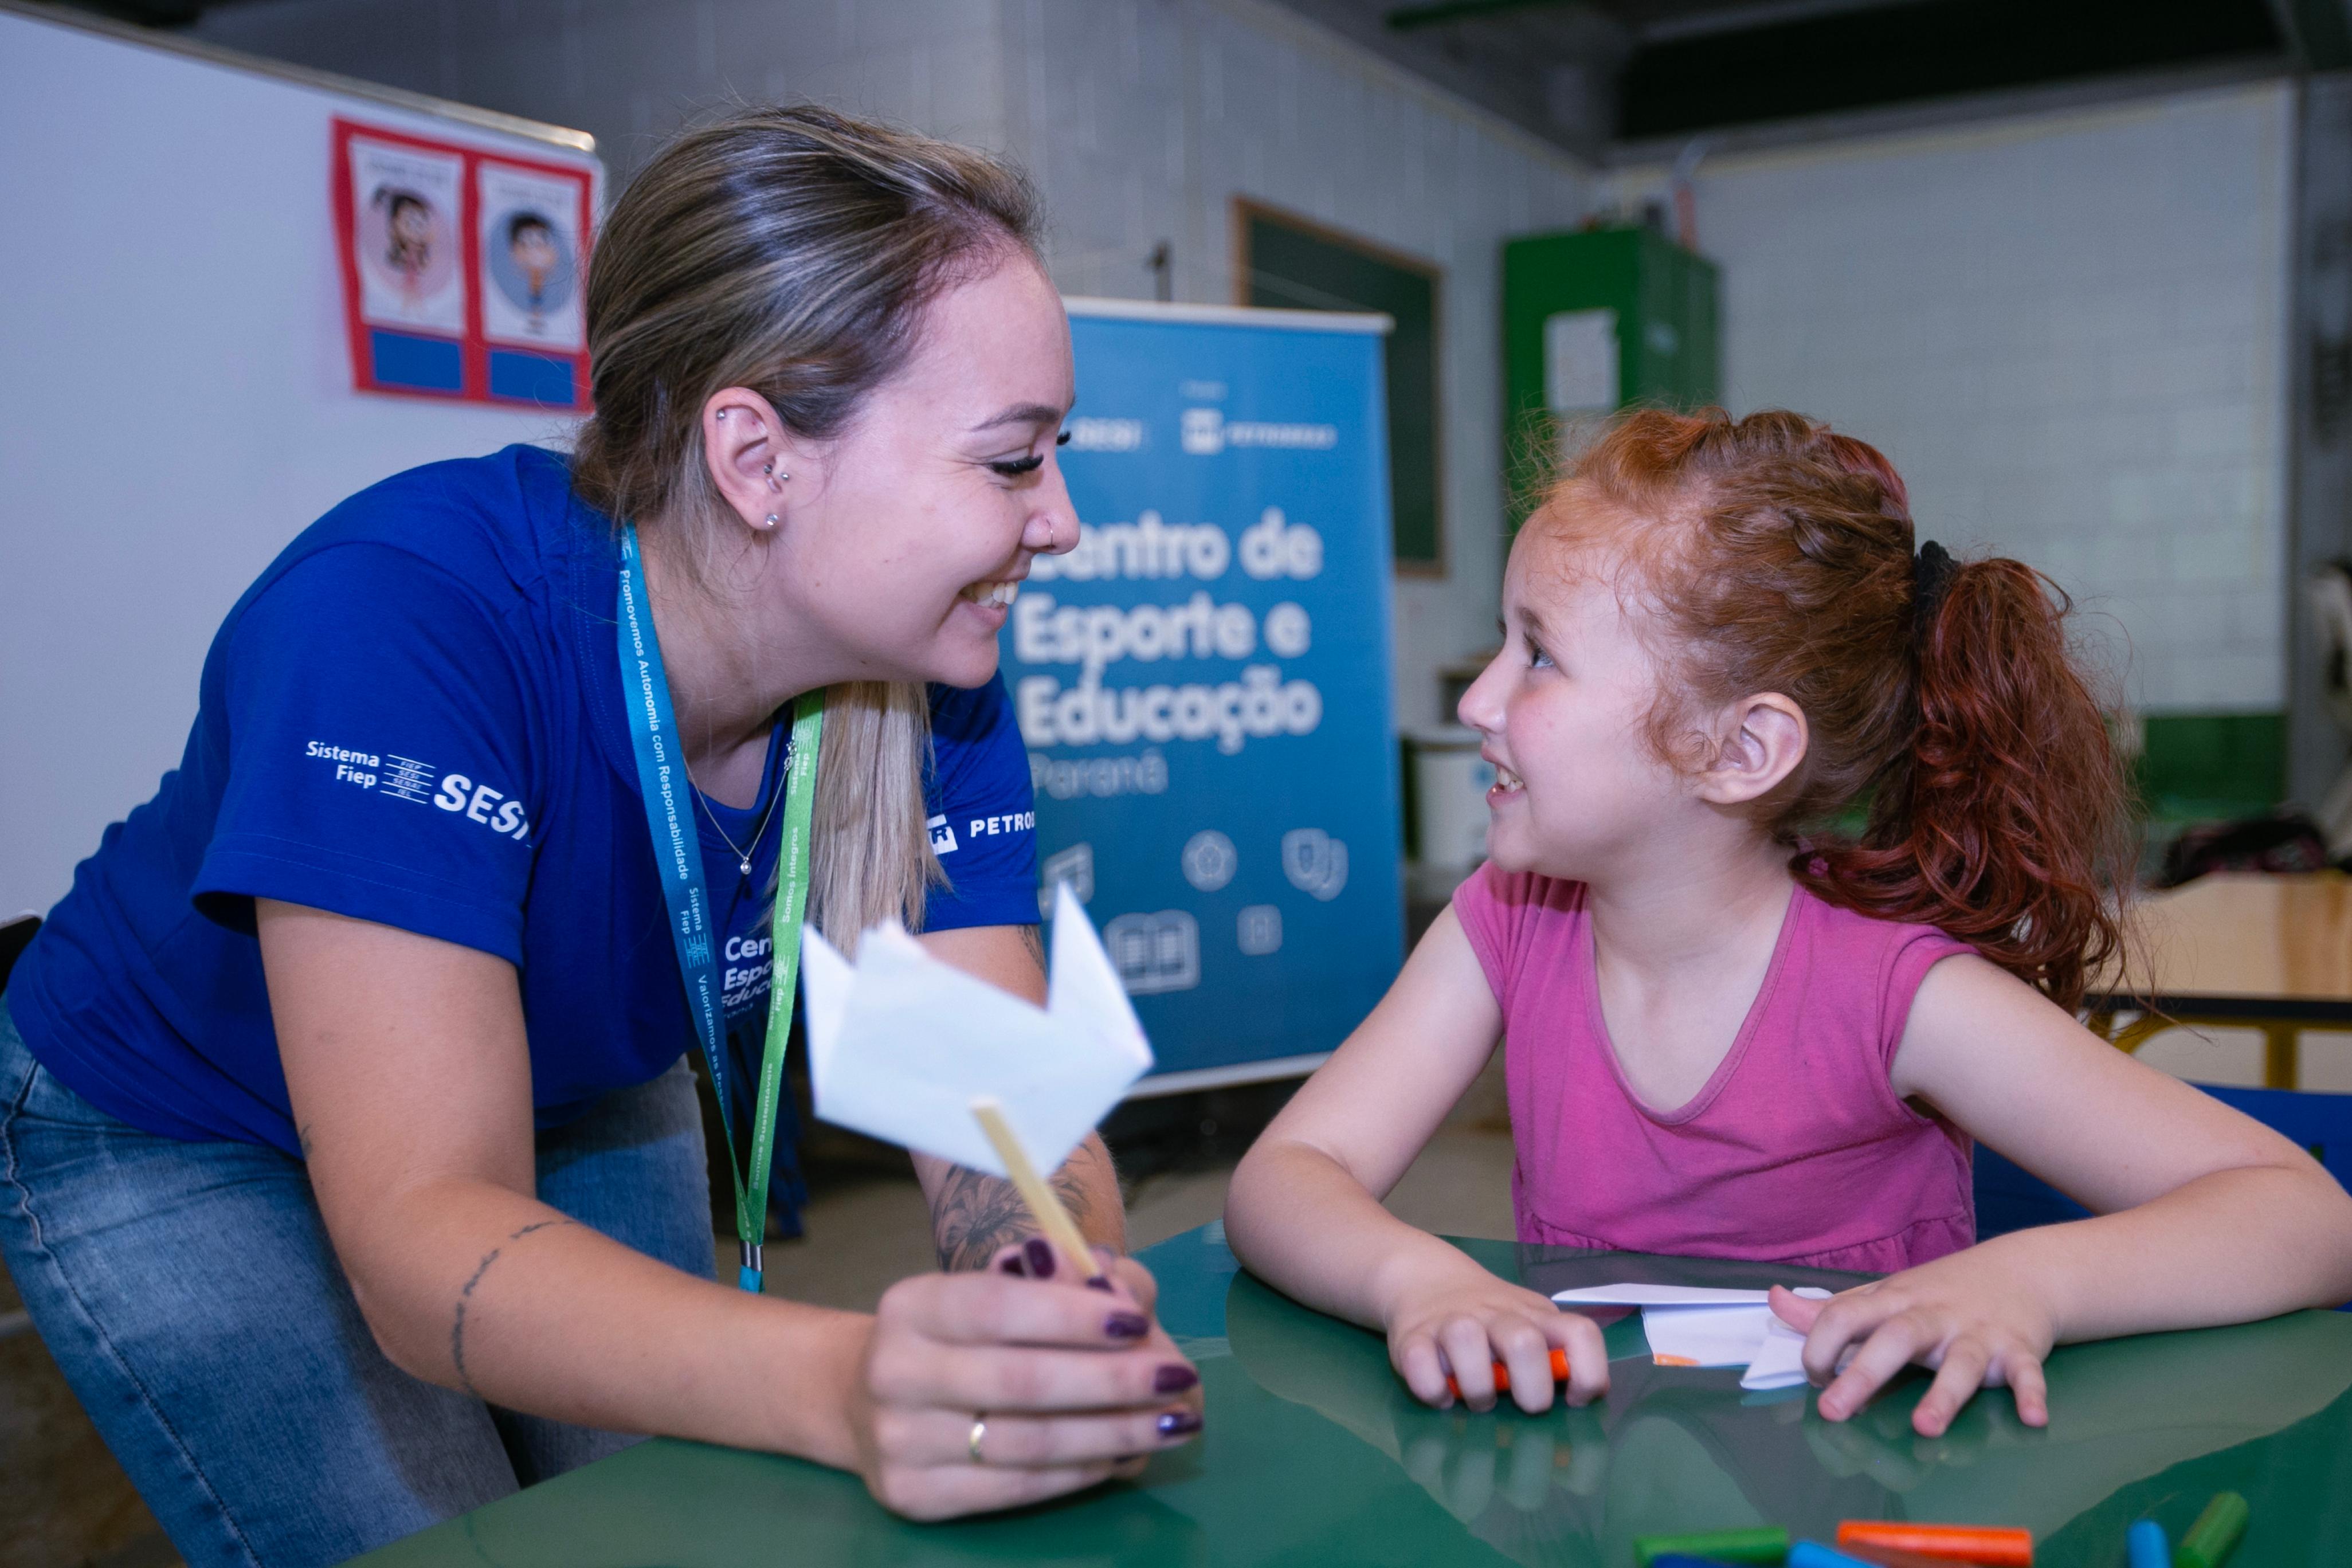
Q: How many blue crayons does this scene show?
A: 3